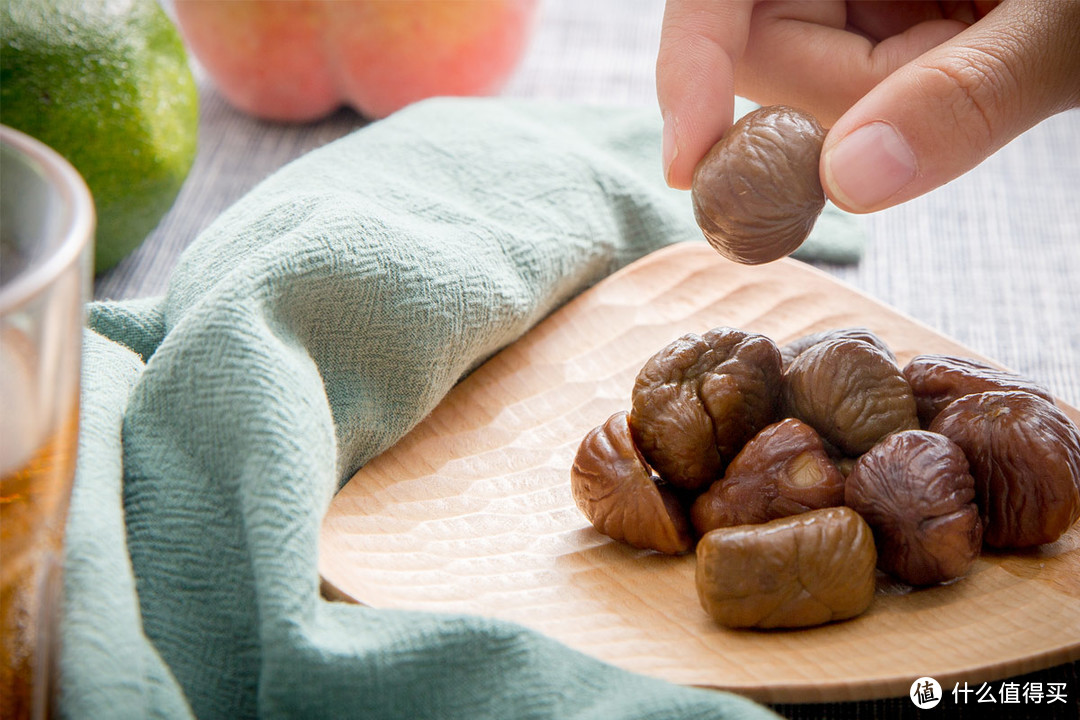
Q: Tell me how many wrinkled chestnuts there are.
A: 10